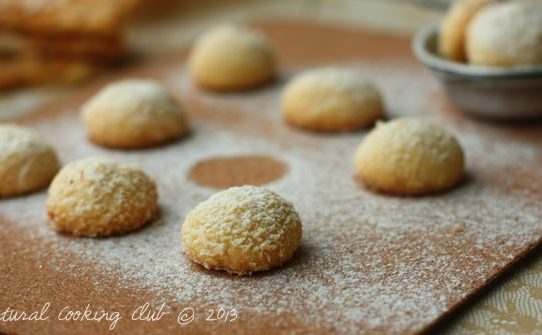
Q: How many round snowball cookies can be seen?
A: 9